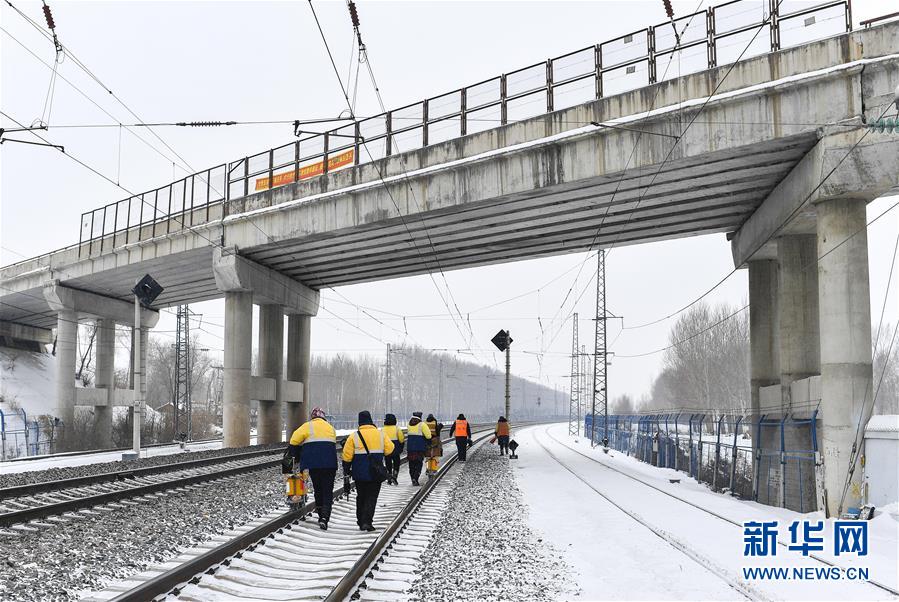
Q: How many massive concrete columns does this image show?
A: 9